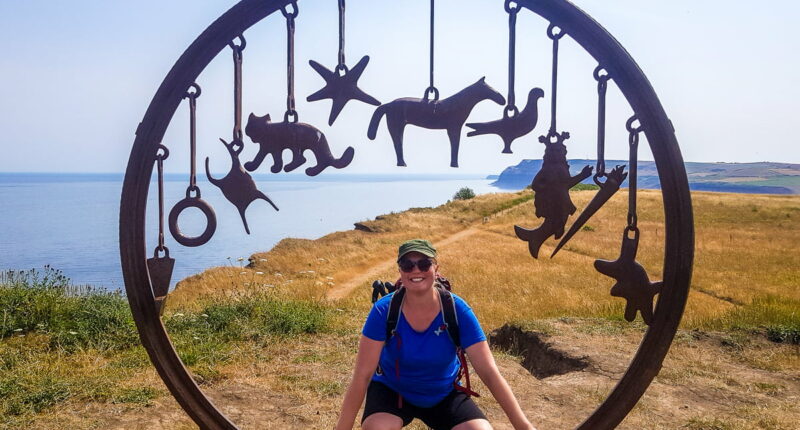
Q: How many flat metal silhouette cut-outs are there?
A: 10